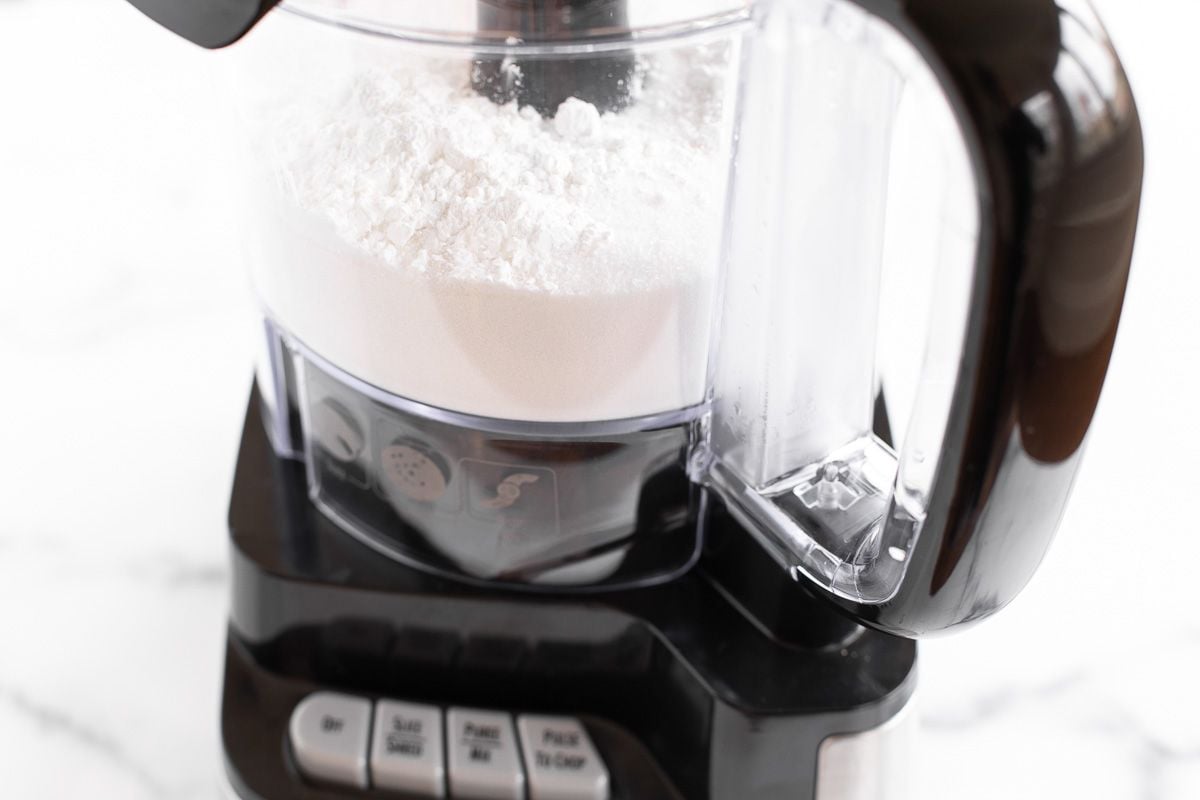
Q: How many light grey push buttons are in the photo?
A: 4